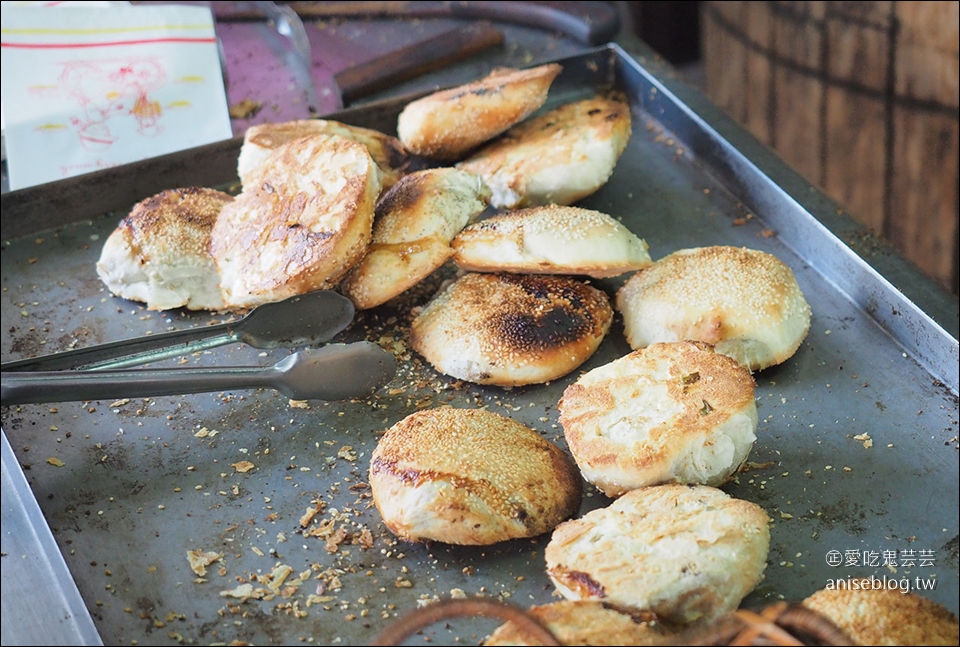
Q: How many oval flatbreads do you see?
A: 14